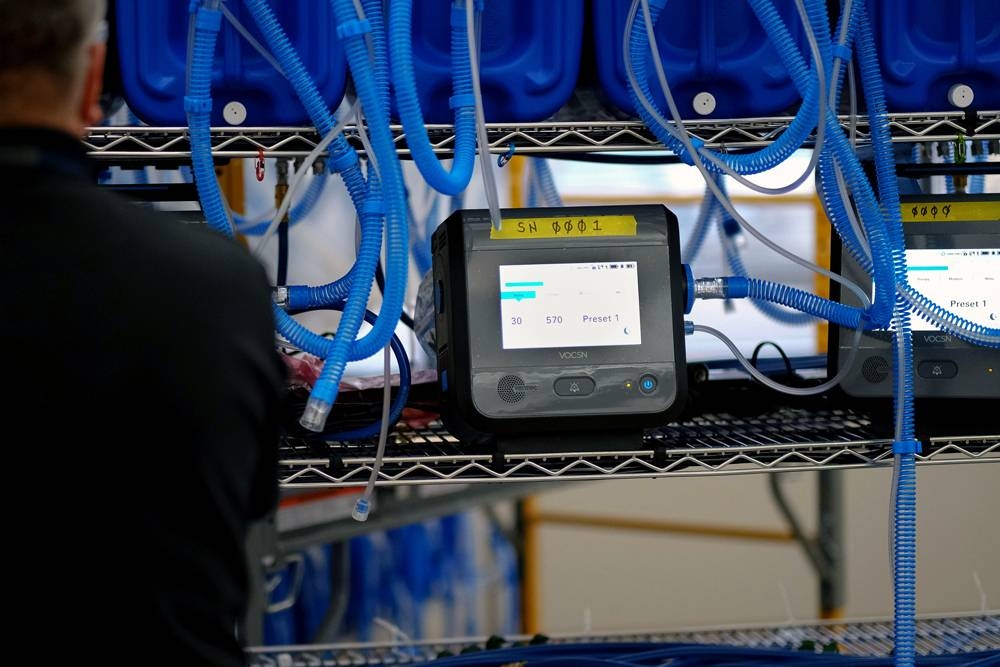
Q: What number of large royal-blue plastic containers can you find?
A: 4